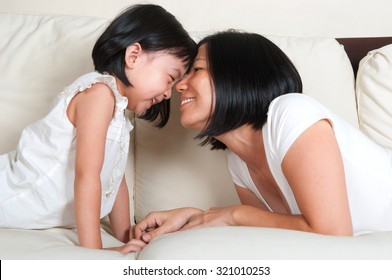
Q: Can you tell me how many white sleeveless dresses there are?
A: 1